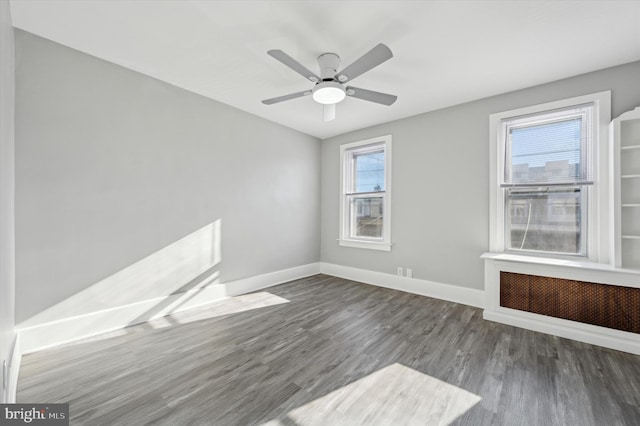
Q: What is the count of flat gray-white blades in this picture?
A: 5